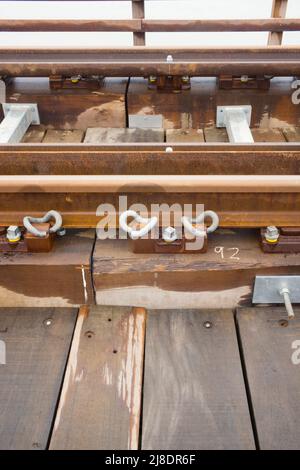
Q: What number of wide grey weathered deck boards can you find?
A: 4